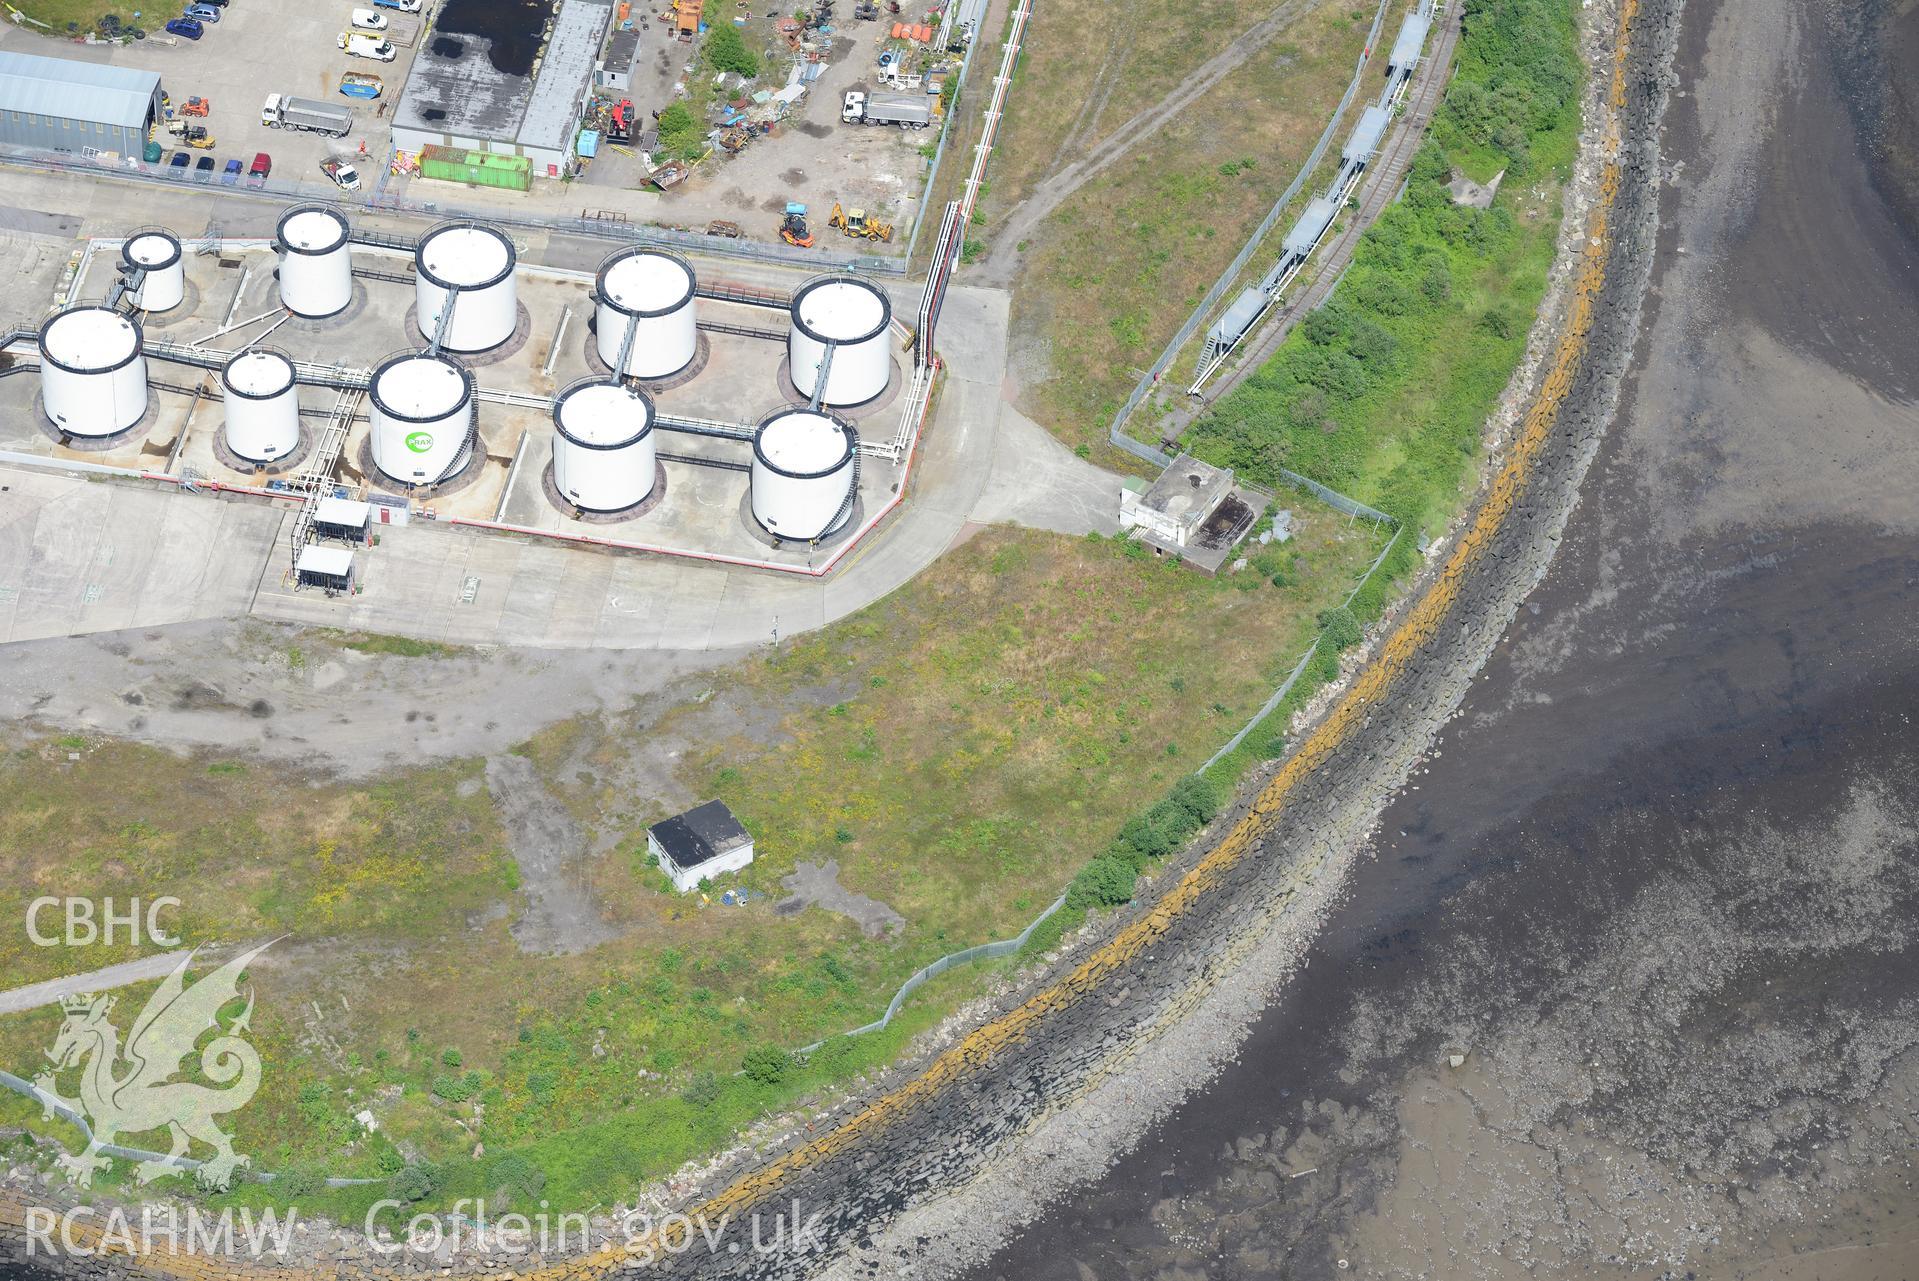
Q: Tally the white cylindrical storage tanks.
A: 10